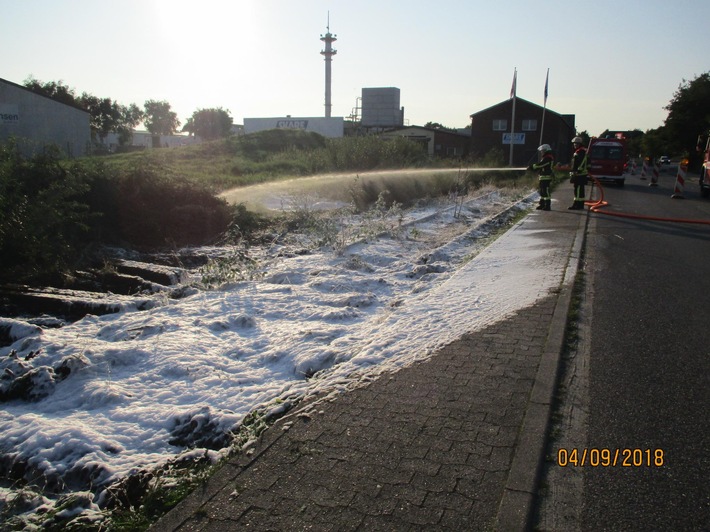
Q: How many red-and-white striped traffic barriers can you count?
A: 4